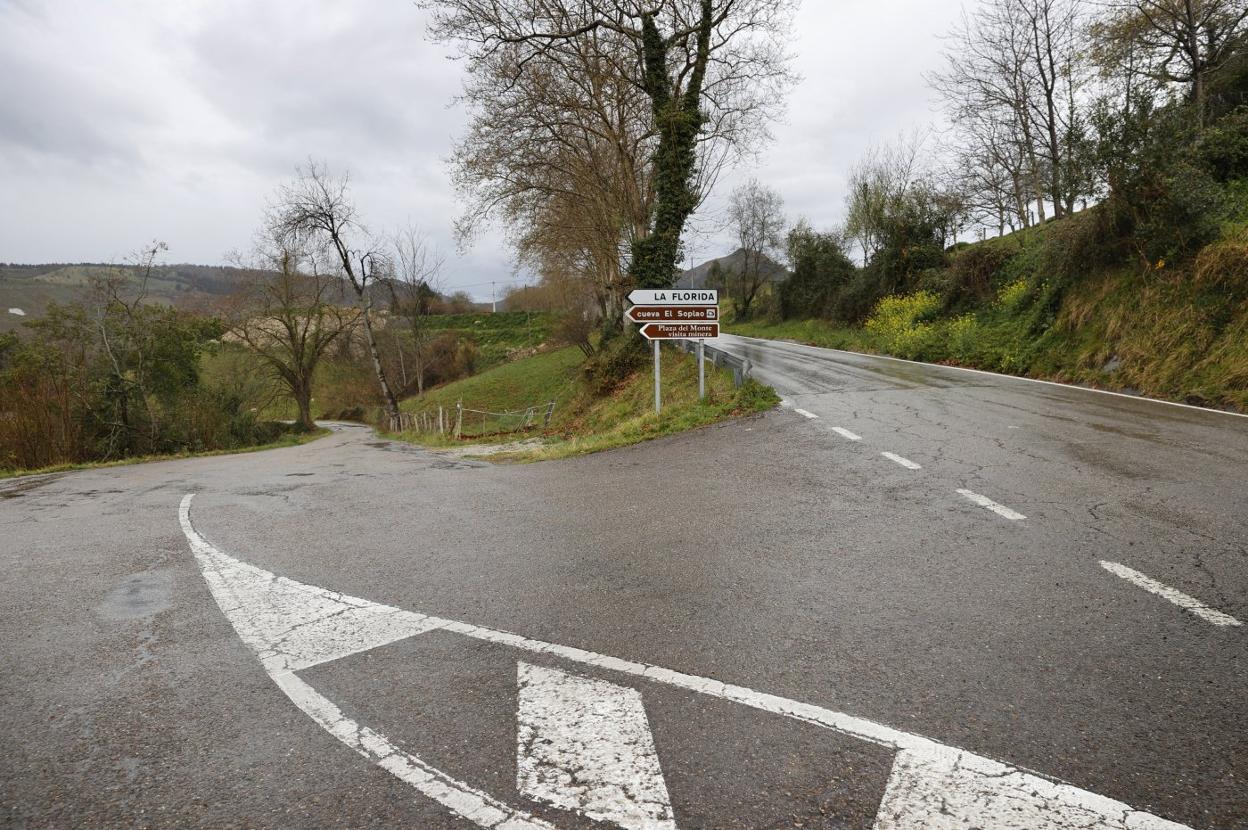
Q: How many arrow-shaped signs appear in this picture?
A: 3